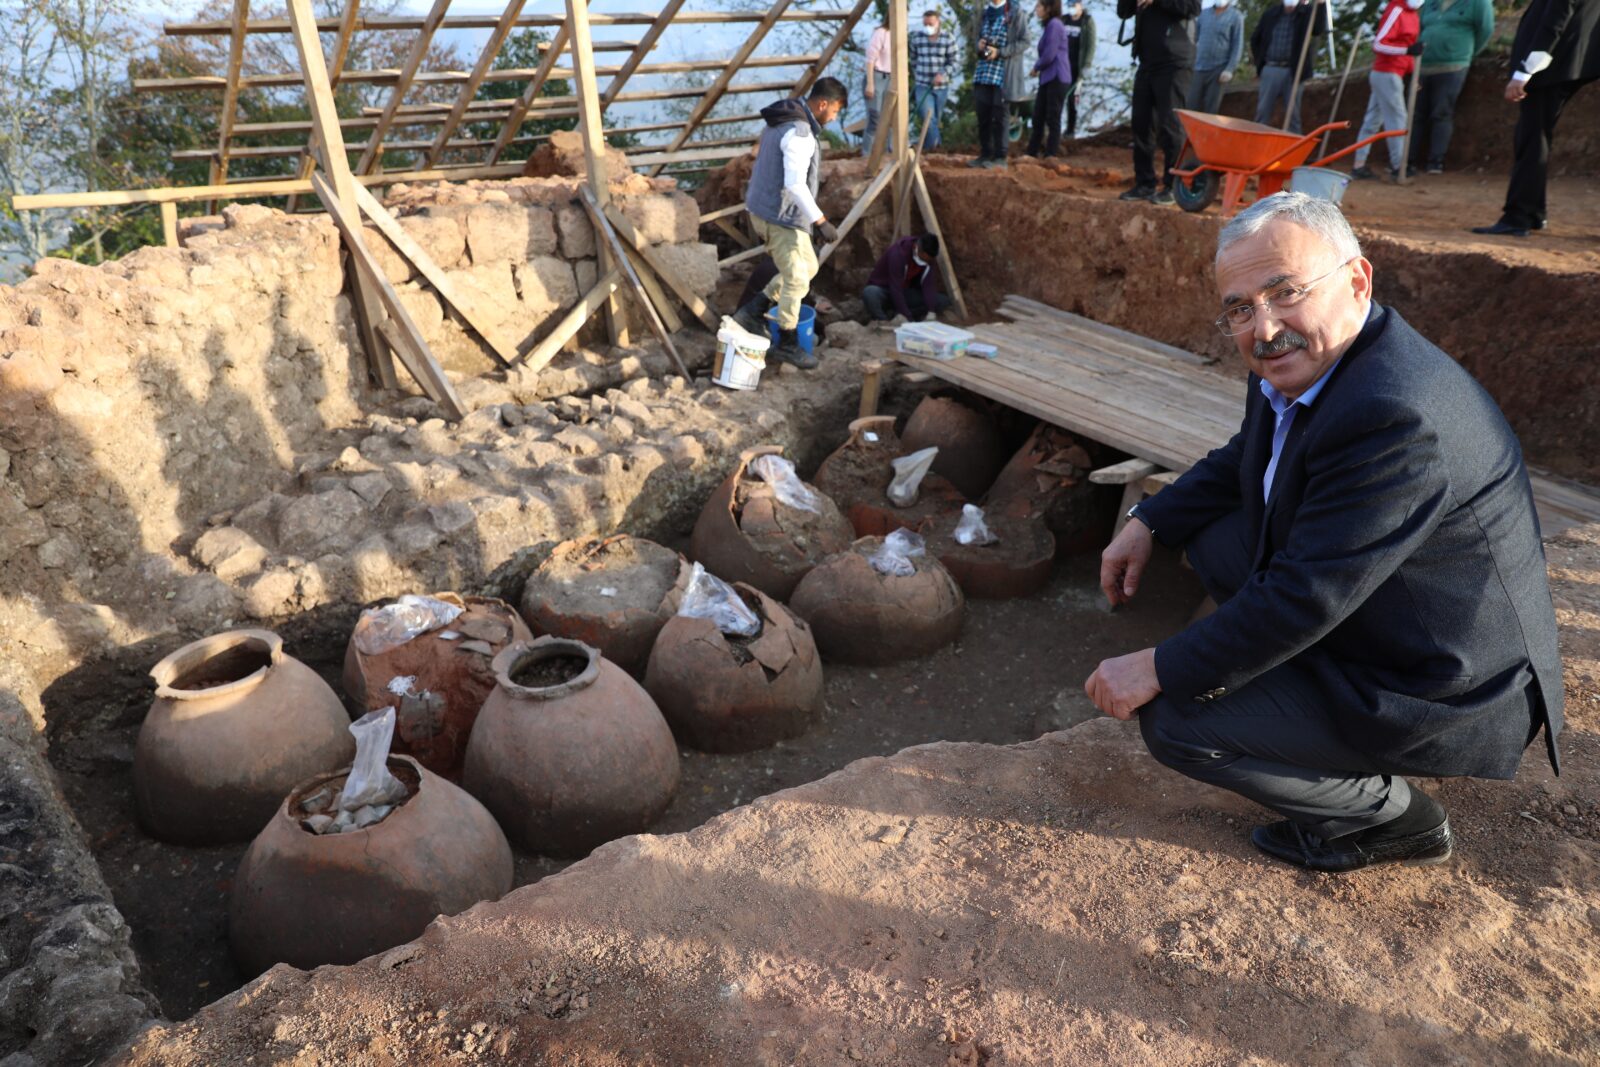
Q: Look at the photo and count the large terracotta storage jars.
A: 12